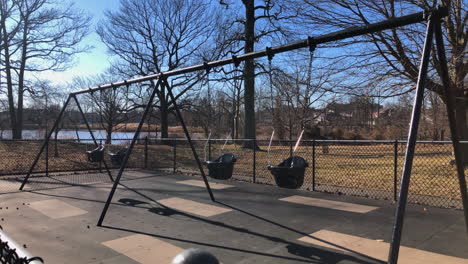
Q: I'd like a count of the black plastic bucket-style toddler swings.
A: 4